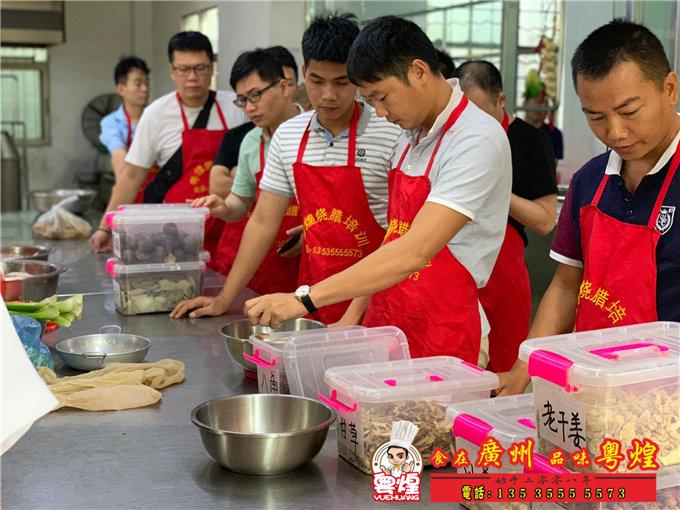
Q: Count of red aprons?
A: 7